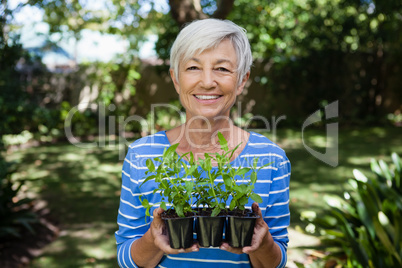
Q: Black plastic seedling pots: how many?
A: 3